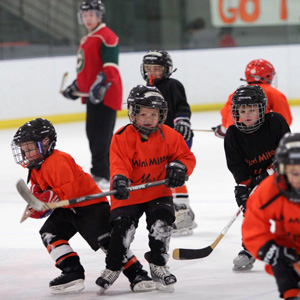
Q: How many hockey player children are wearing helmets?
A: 6